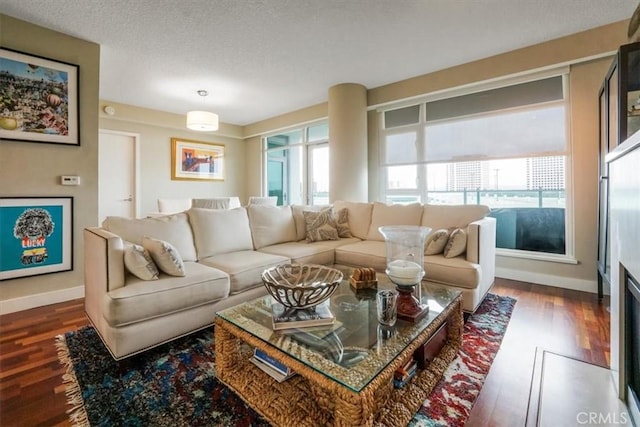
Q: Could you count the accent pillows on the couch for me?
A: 6